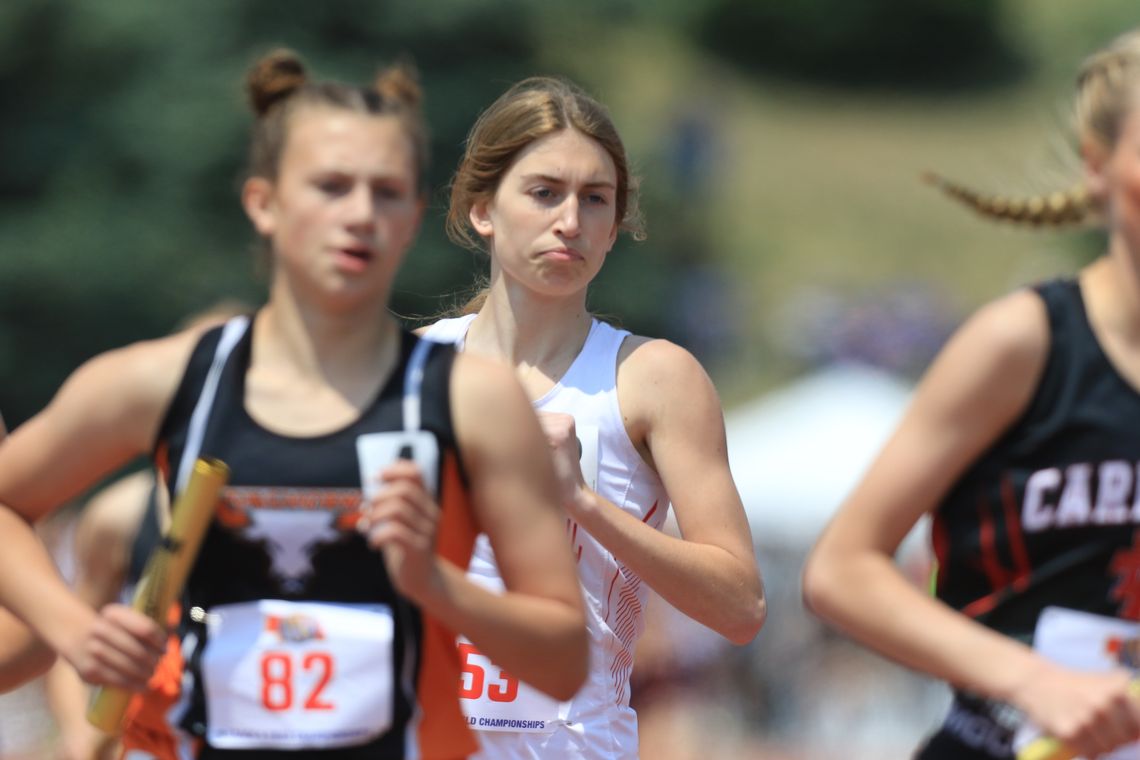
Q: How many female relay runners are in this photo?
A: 3